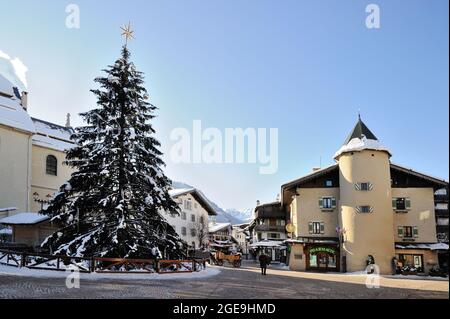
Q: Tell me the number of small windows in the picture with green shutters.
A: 4